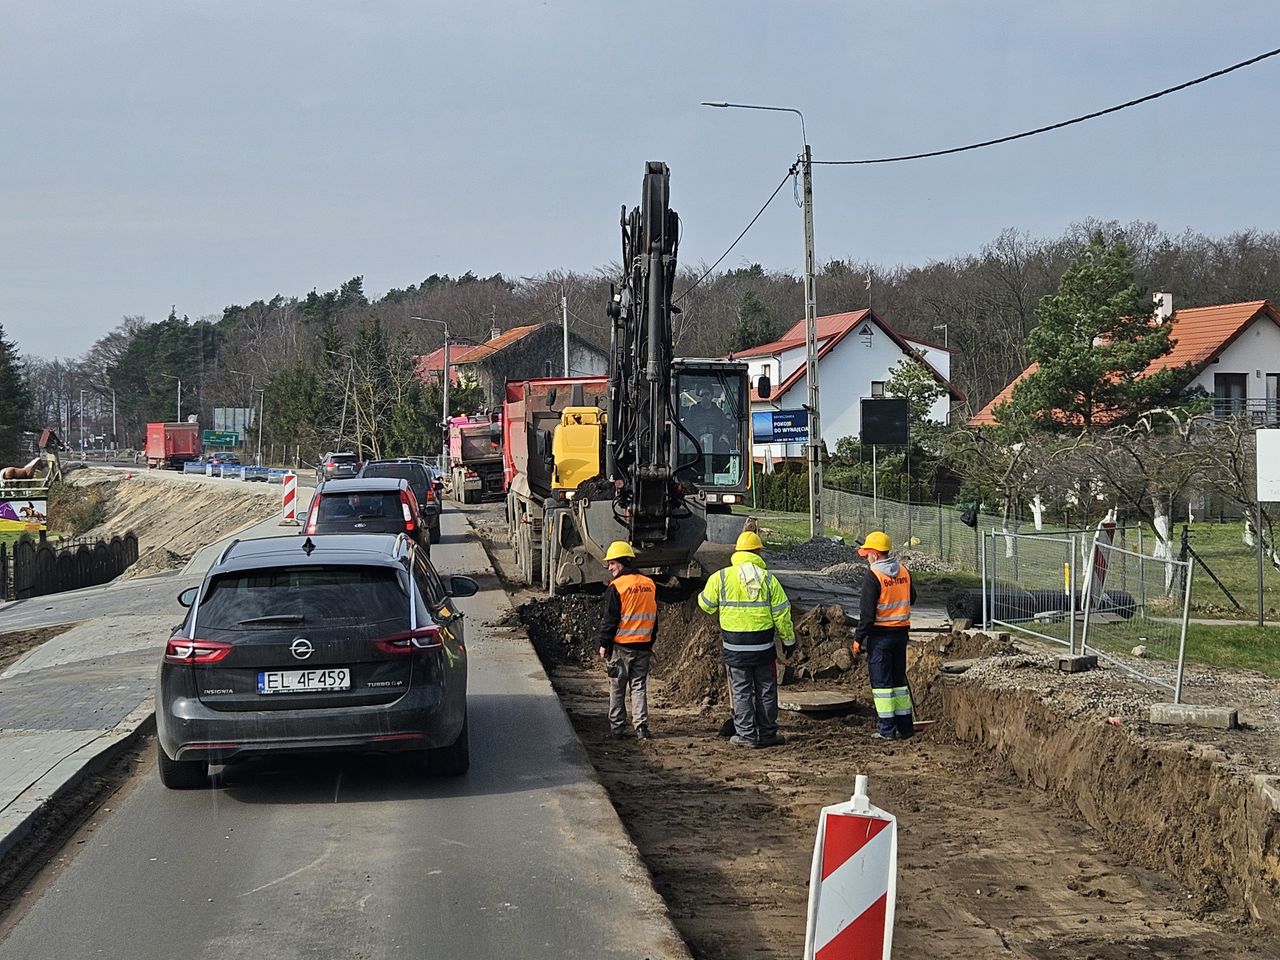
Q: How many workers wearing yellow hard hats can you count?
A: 3